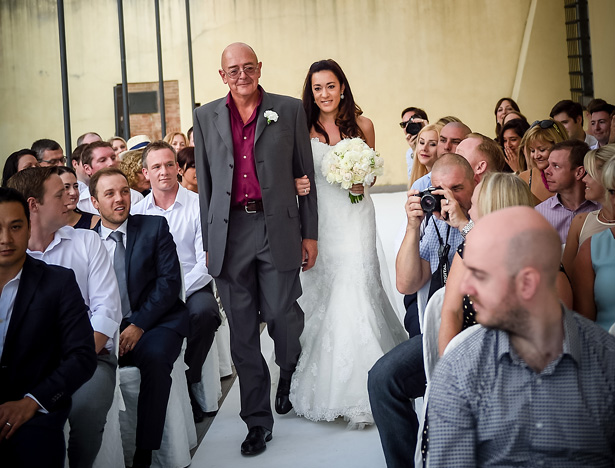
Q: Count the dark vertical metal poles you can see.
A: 4